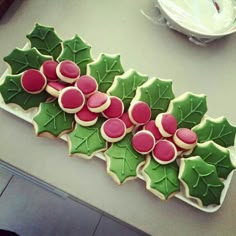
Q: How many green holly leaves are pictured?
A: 15